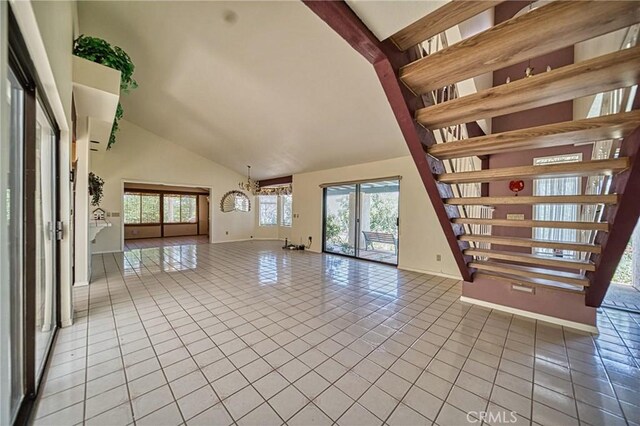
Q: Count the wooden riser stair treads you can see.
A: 11